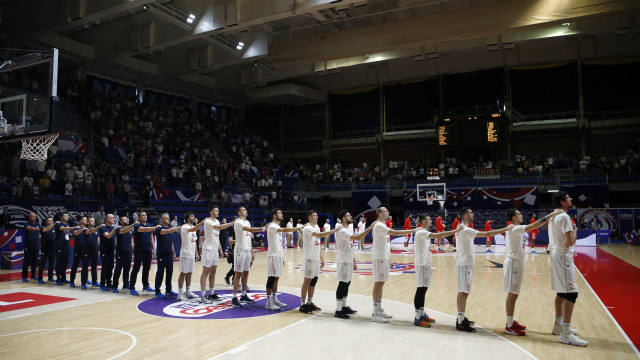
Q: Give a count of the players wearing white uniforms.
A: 11